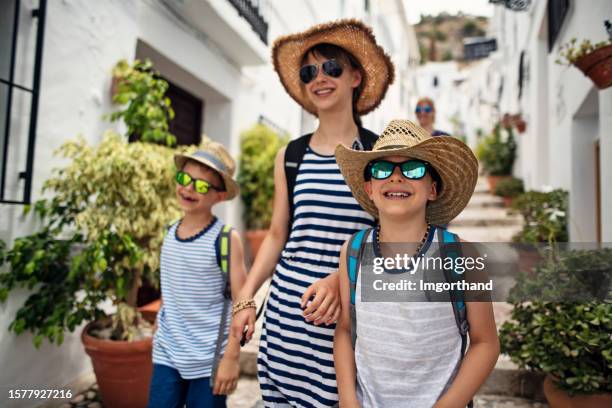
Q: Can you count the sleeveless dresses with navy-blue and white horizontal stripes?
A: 1